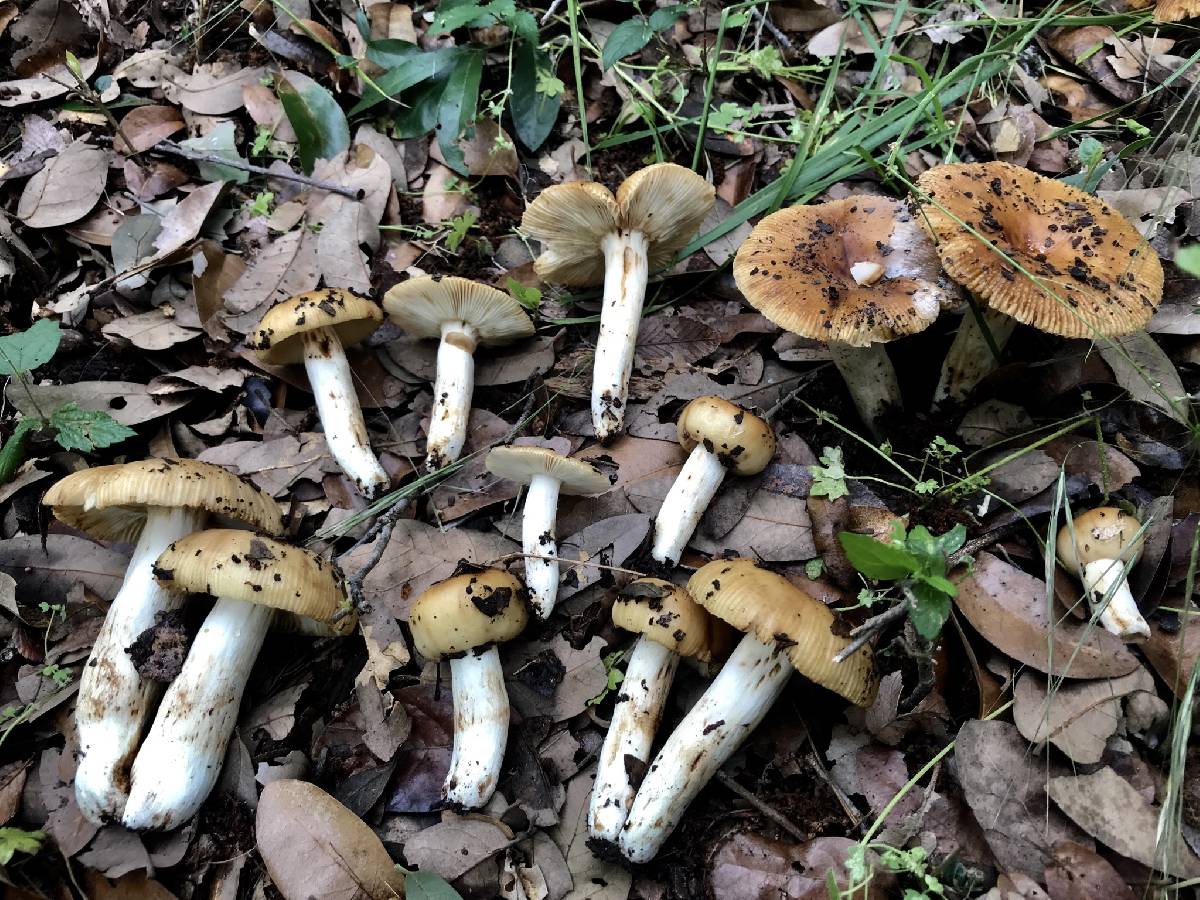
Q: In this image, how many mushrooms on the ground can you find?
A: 13